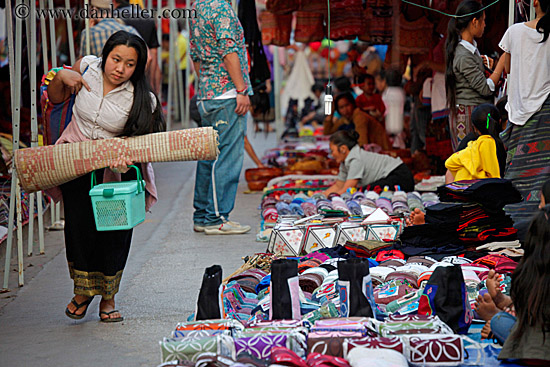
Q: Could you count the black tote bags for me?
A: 4